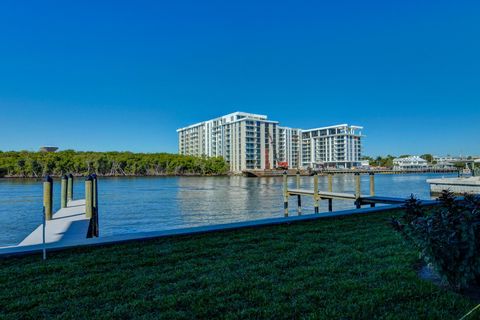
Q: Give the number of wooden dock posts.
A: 11